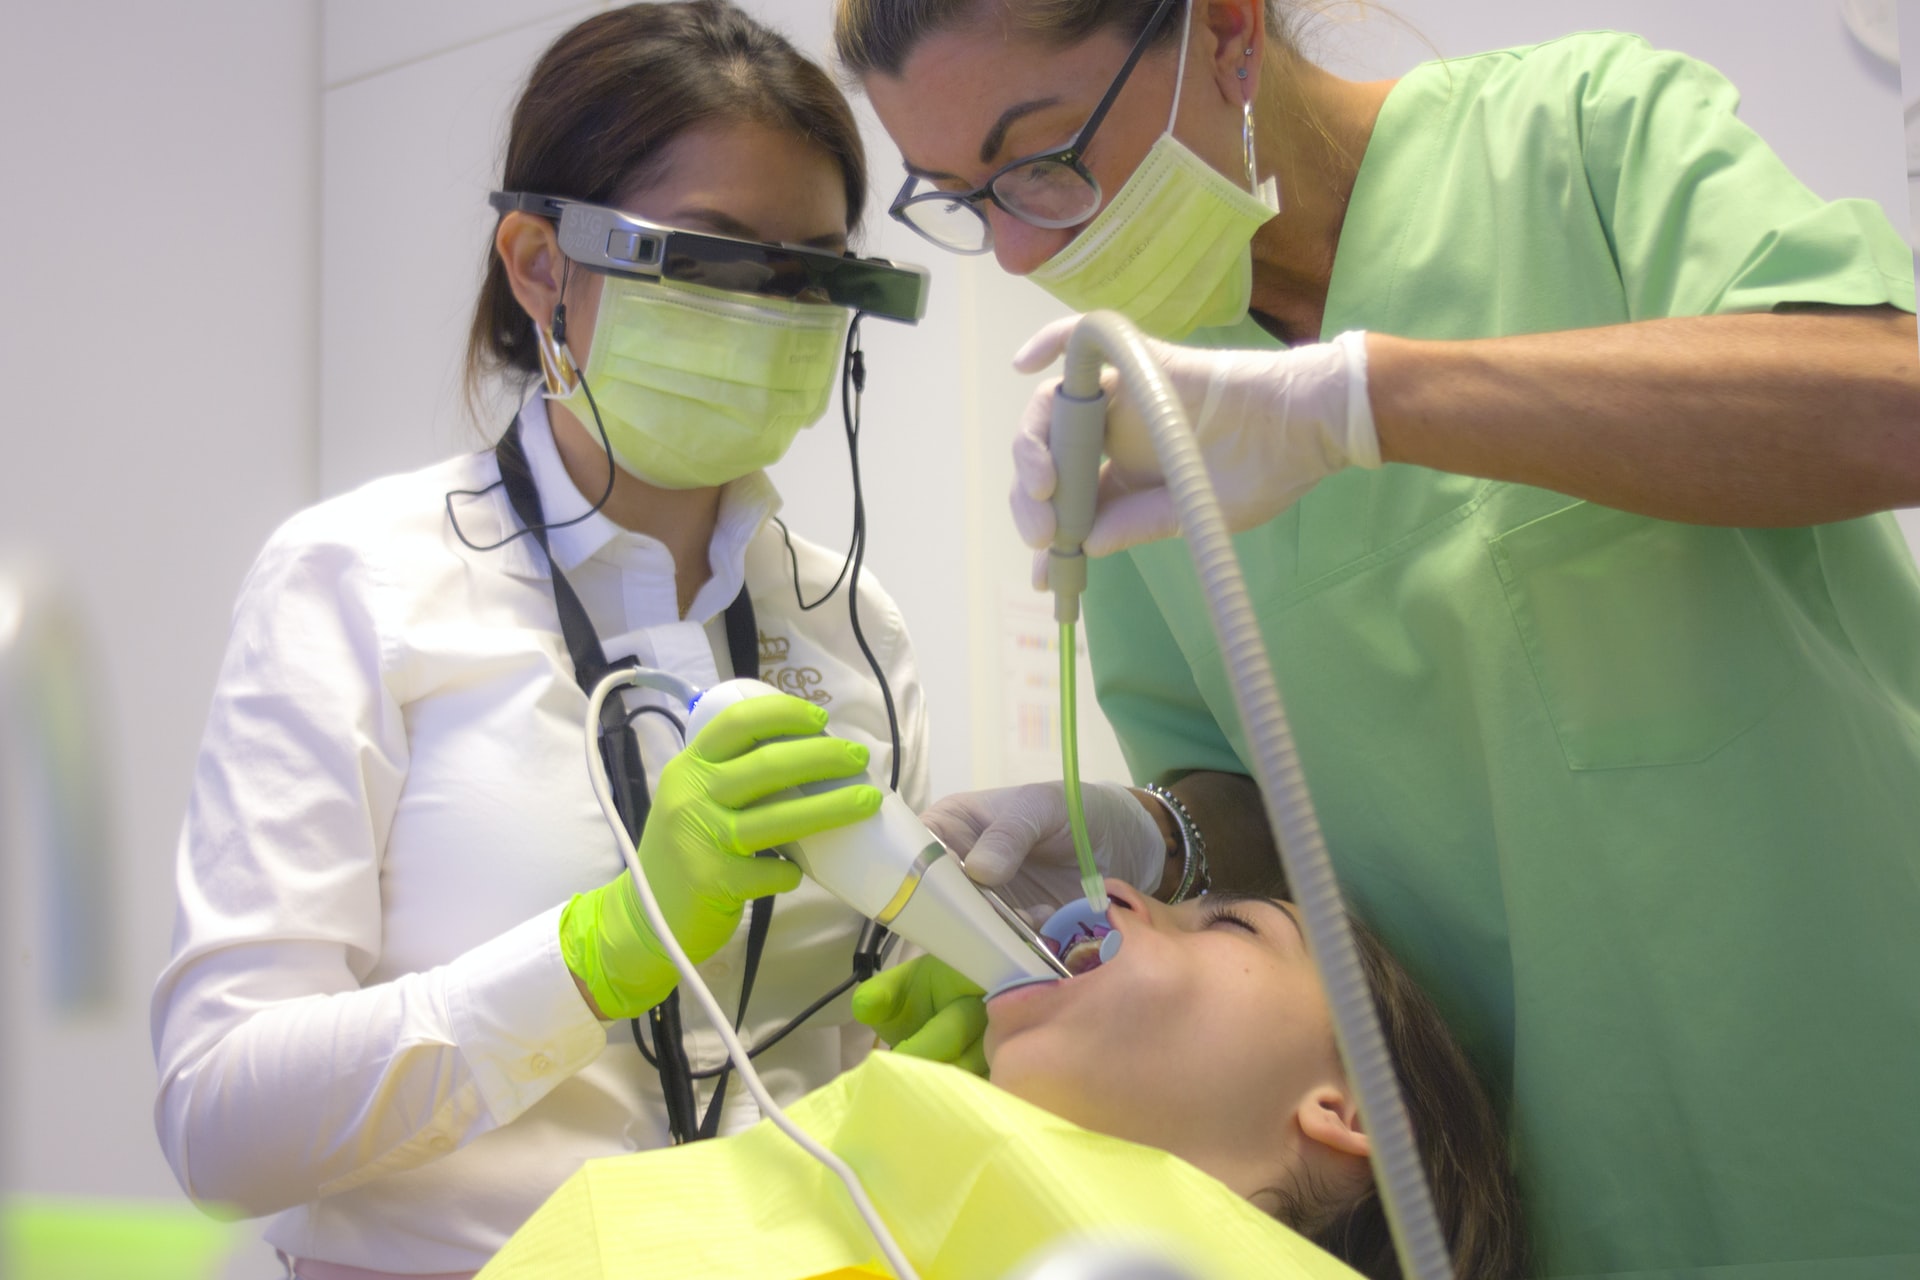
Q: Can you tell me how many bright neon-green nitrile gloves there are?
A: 2